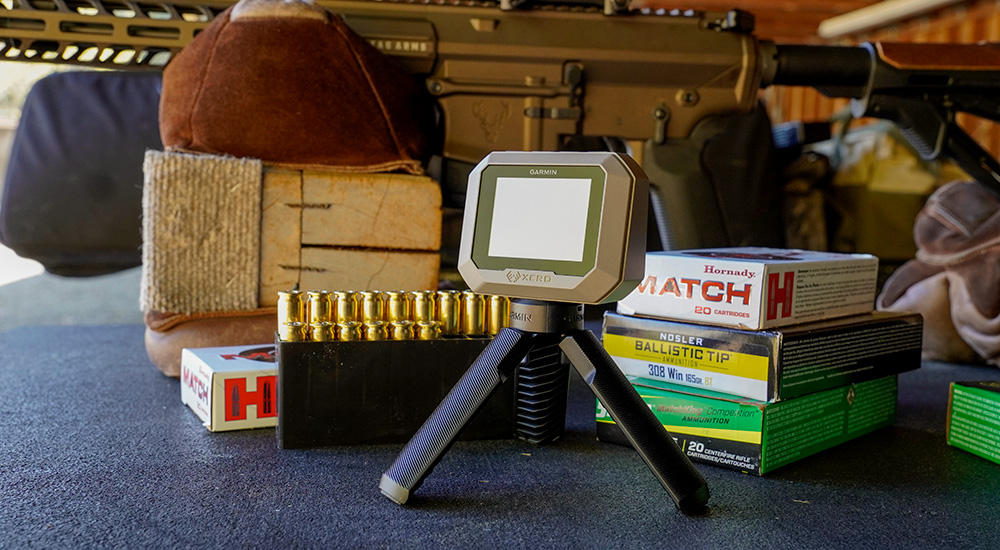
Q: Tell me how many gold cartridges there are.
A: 15